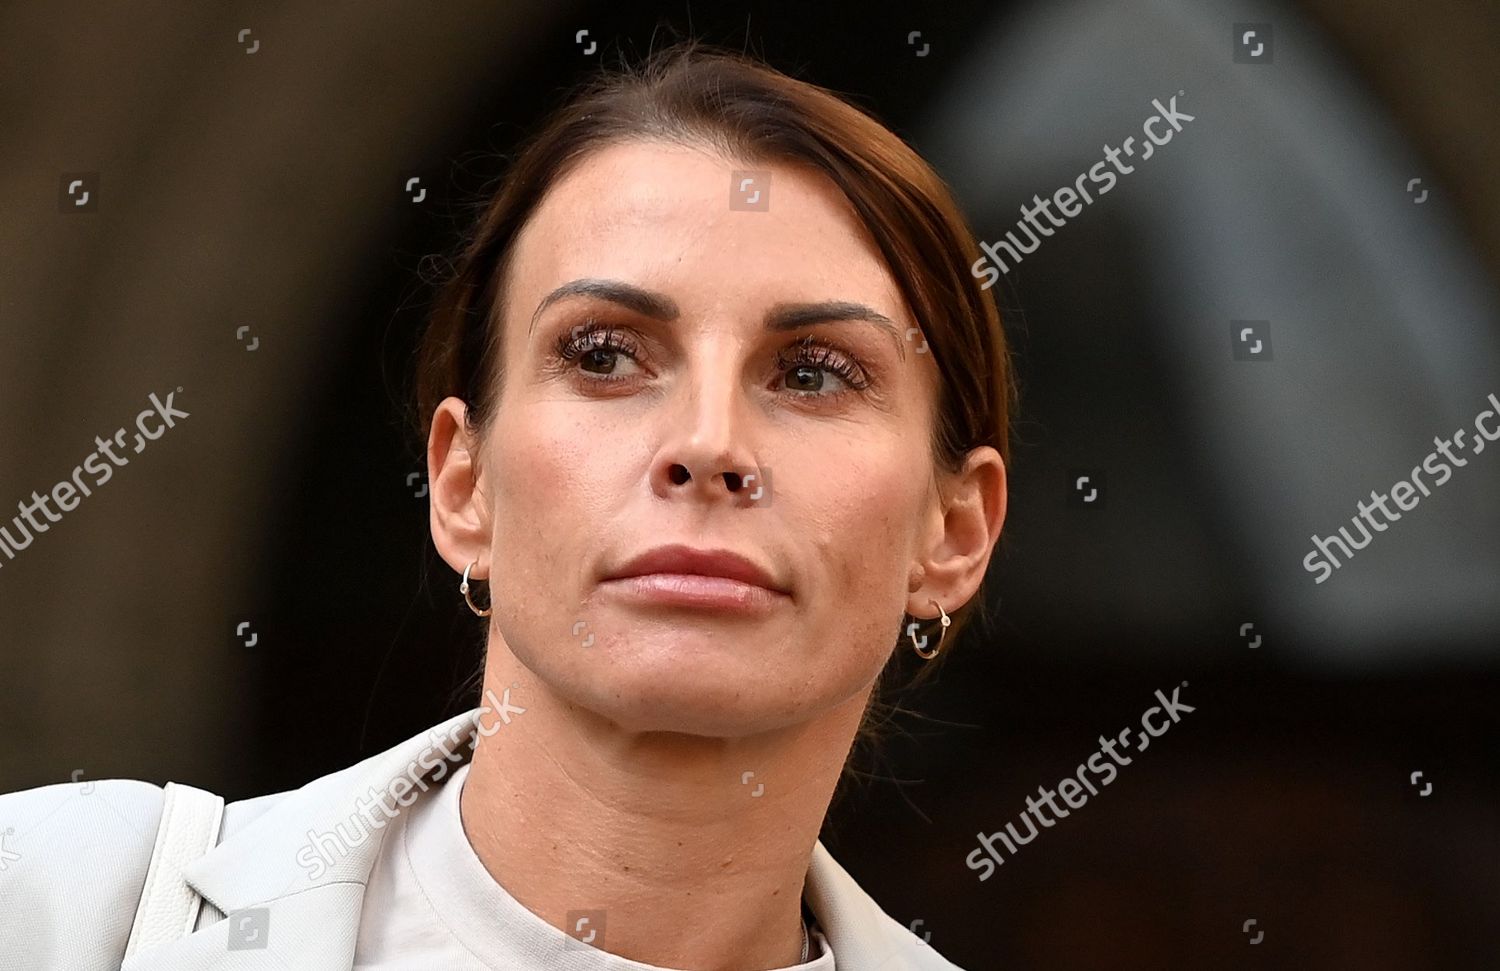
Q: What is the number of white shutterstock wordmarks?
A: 5